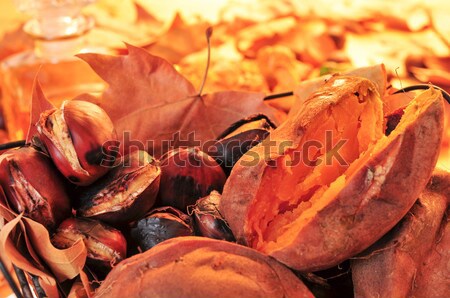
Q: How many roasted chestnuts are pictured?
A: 8